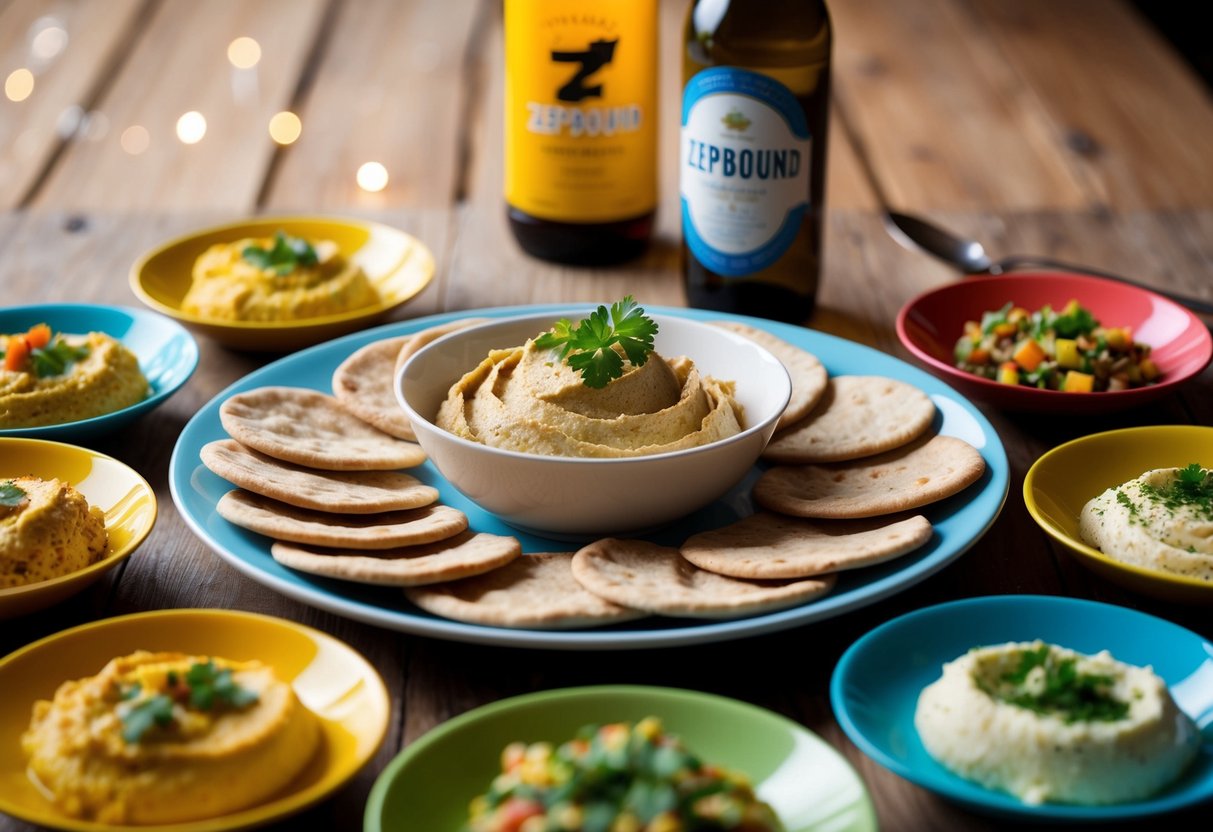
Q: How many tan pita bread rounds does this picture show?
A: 12